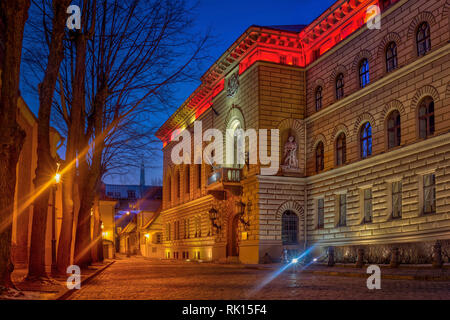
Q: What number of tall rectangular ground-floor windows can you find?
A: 5